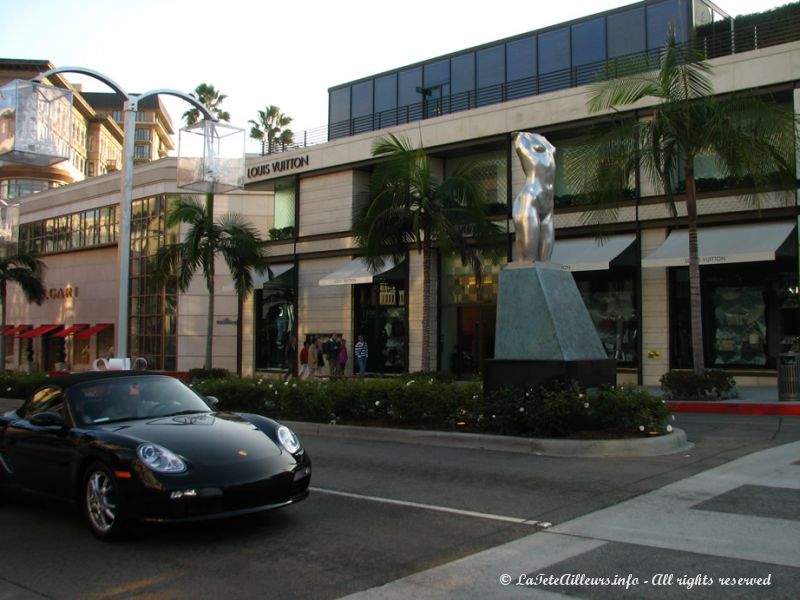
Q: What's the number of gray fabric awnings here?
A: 4